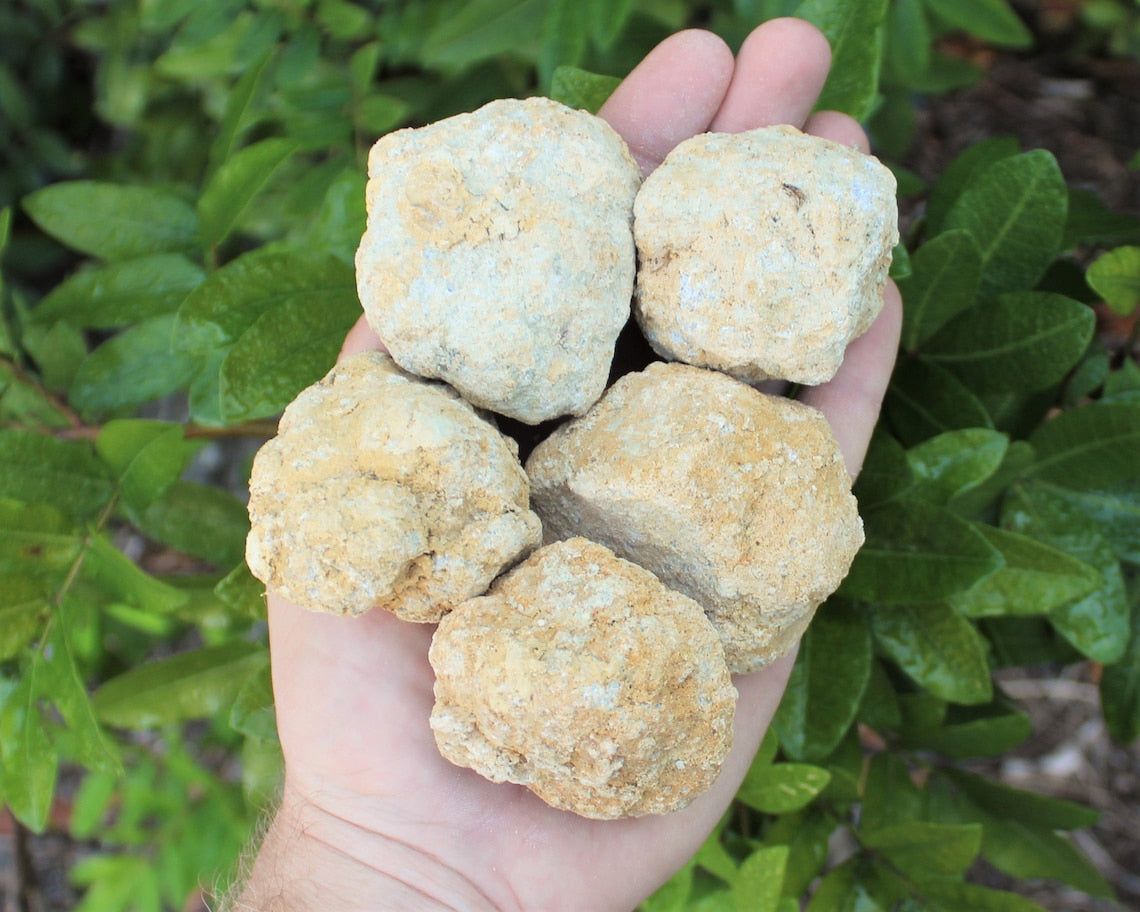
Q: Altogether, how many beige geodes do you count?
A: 5